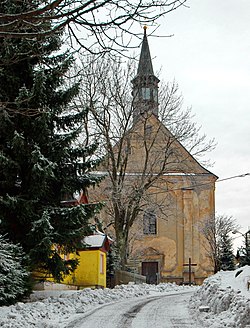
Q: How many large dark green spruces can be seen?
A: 1